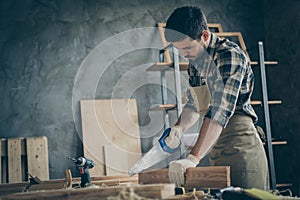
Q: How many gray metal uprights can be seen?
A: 3